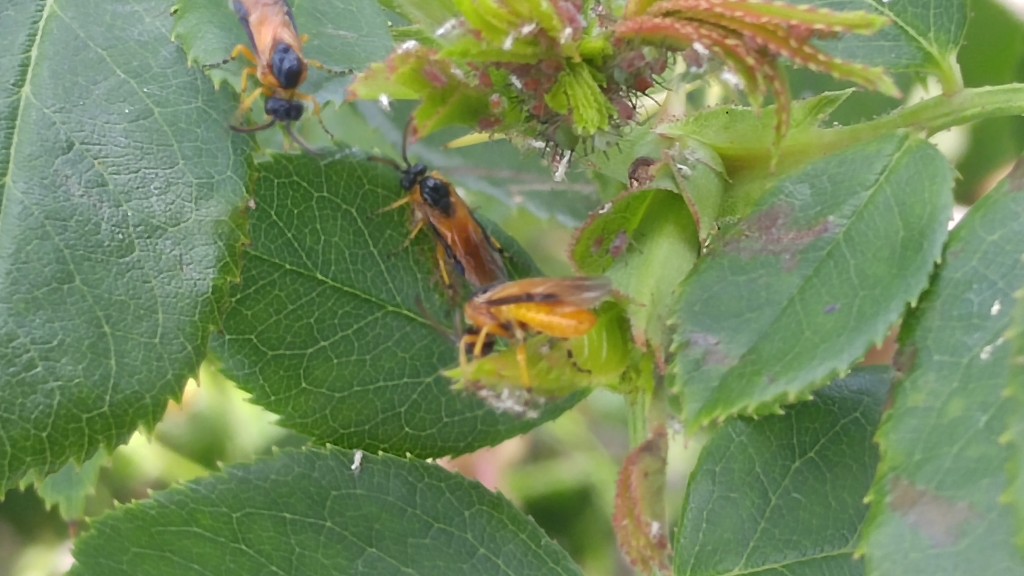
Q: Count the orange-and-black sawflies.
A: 3